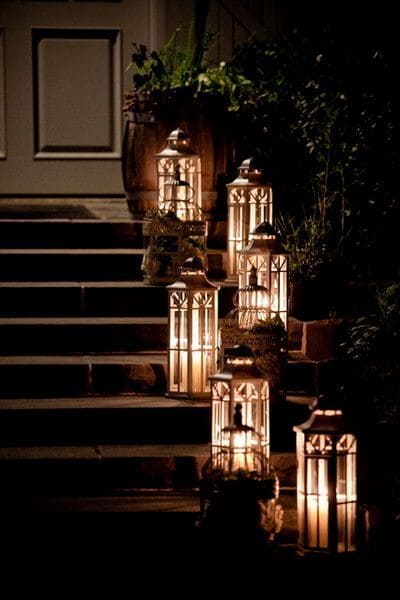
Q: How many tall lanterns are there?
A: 6